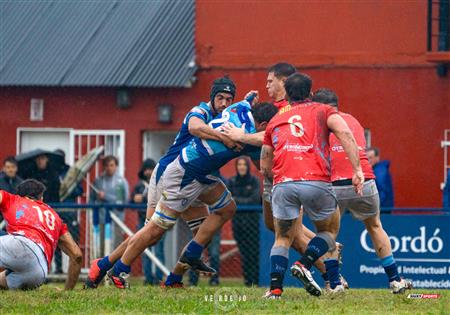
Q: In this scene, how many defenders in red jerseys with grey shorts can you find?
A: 4